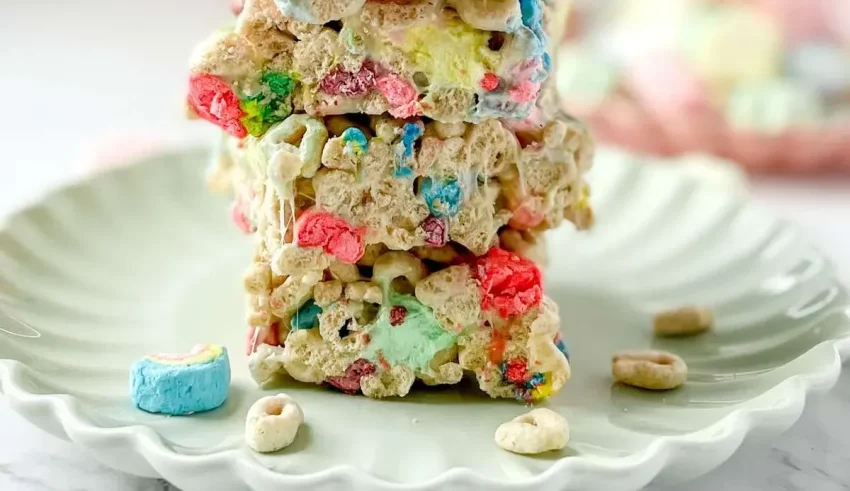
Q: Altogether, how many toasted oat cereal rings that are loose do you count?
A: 4